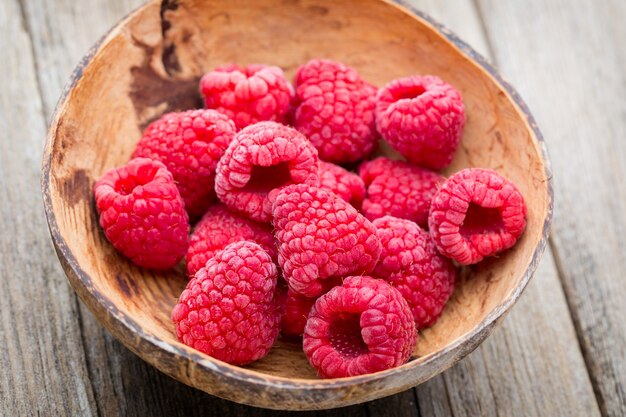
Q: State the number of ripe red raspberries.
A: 15